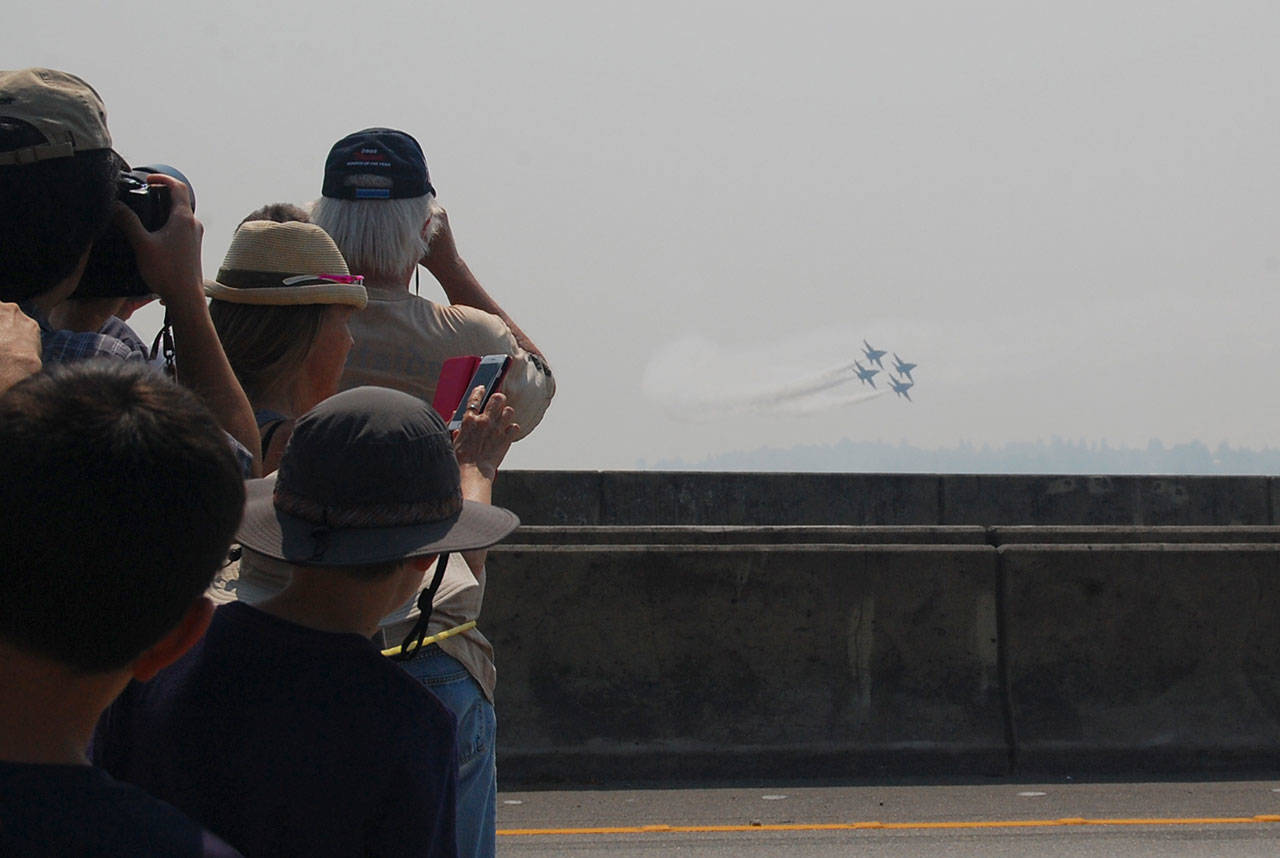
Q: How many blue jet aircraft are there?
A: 4